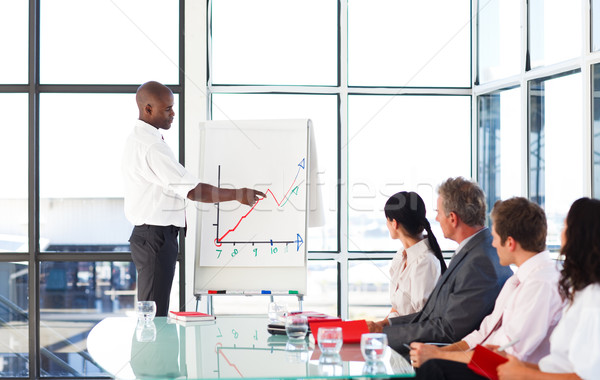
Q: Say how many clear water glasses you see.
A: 5